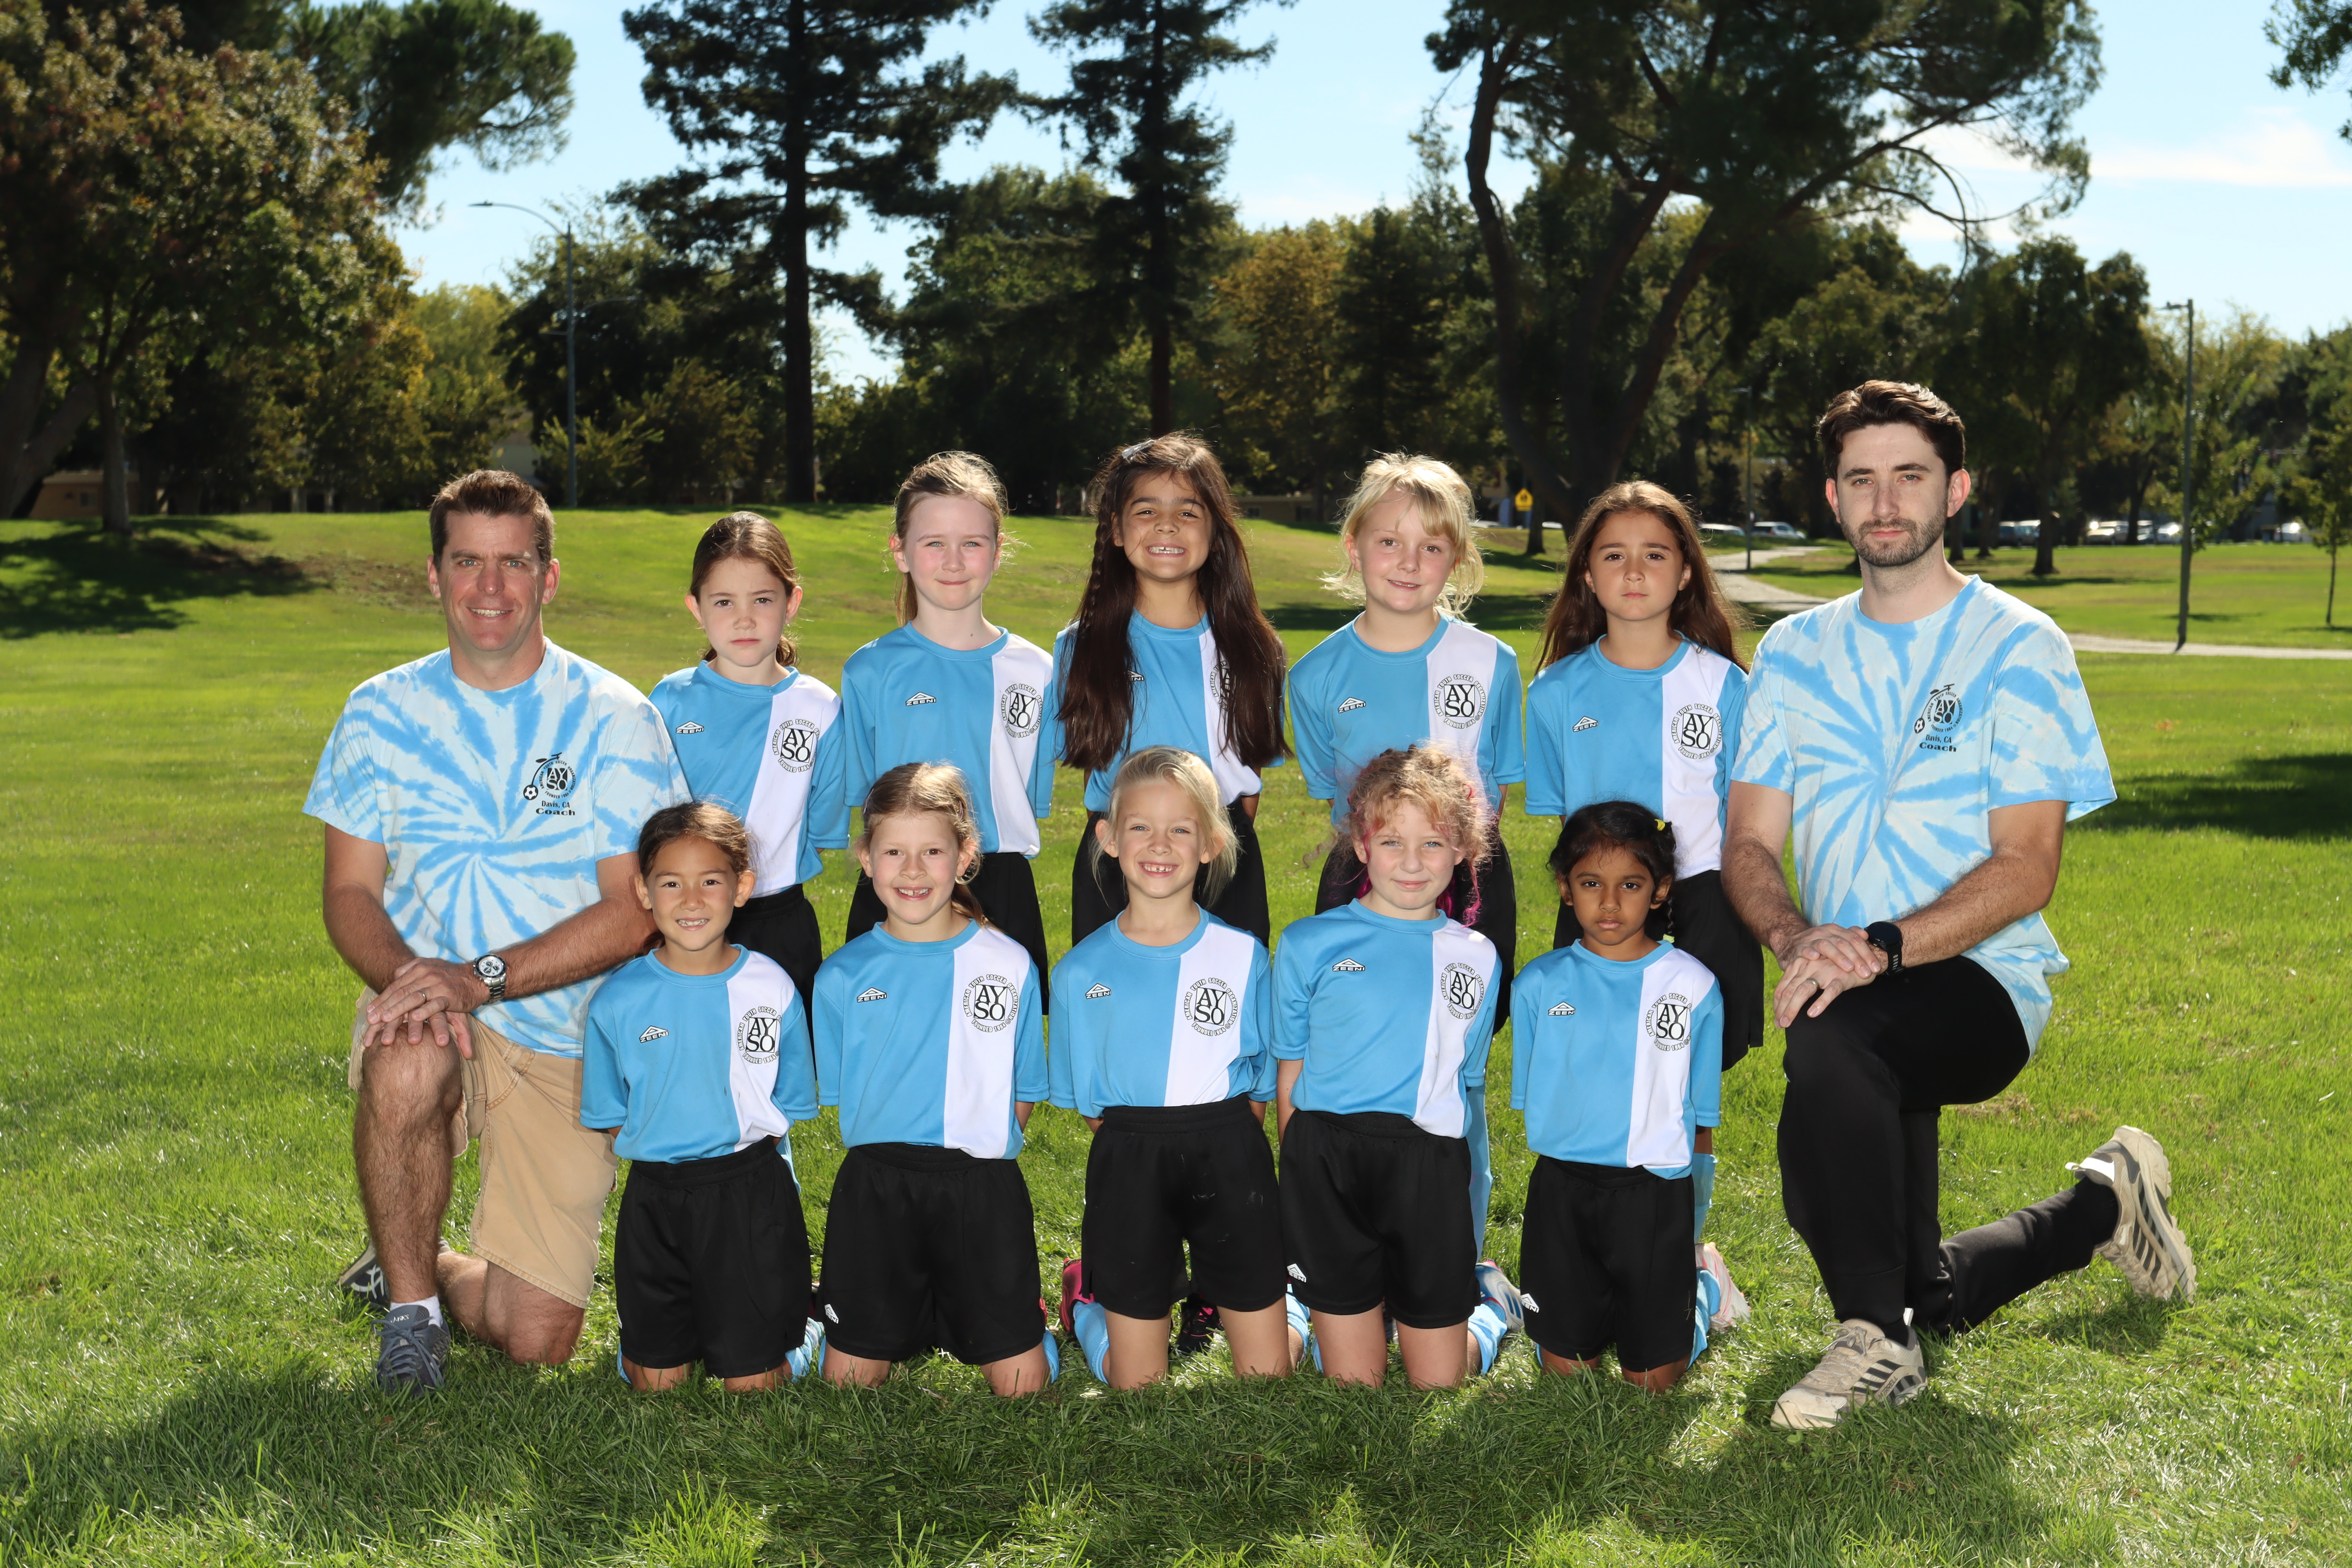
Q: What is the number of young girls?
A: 10